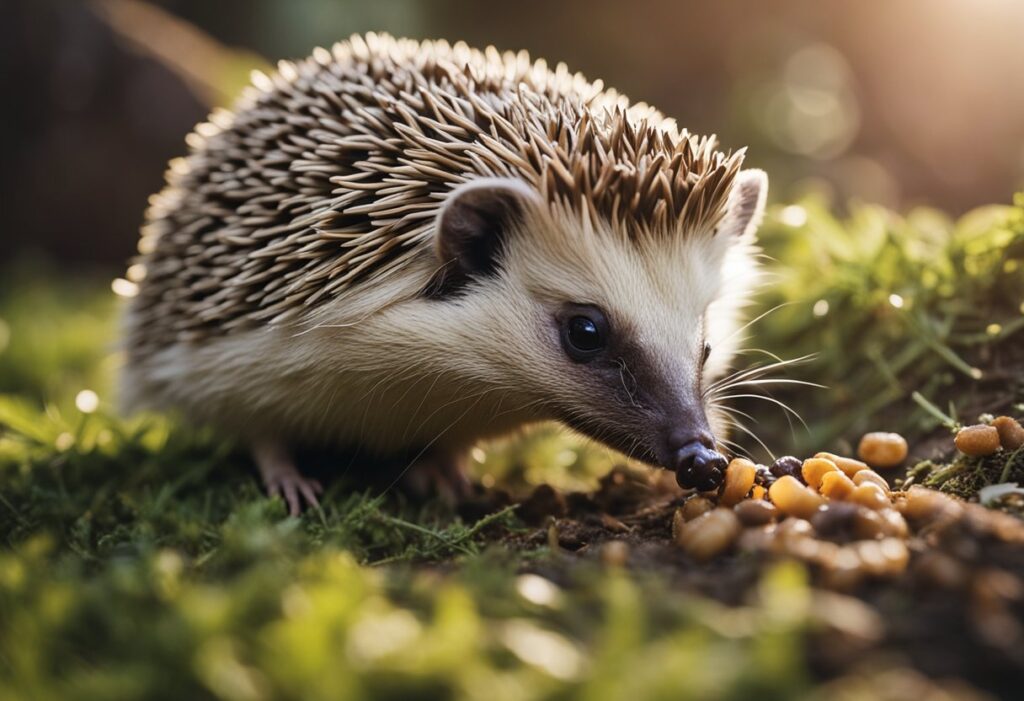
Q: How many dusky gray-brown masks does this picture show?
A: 1